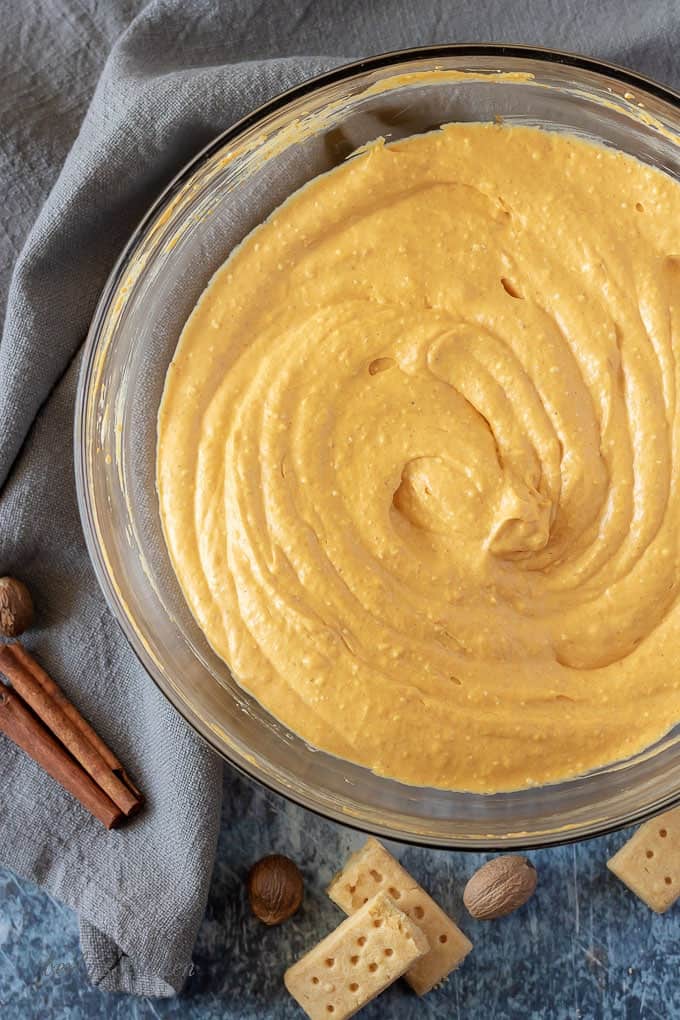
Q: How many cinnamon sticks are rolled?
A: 2